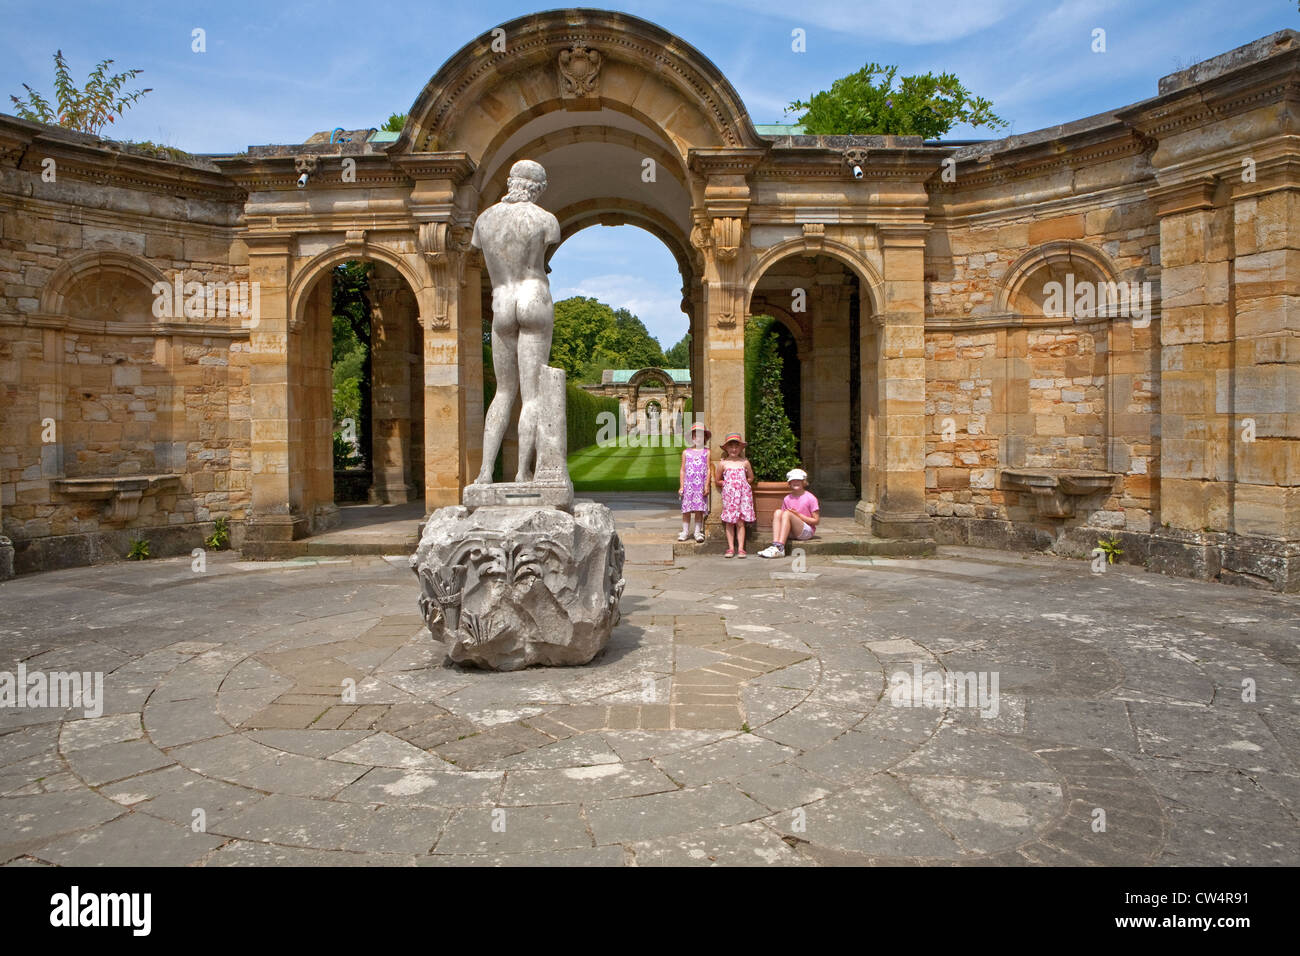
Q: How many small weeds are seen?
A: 3